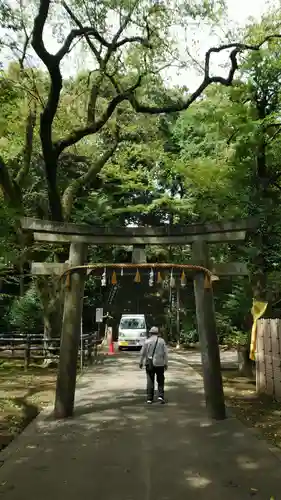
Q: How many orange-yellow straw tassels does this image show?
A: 6